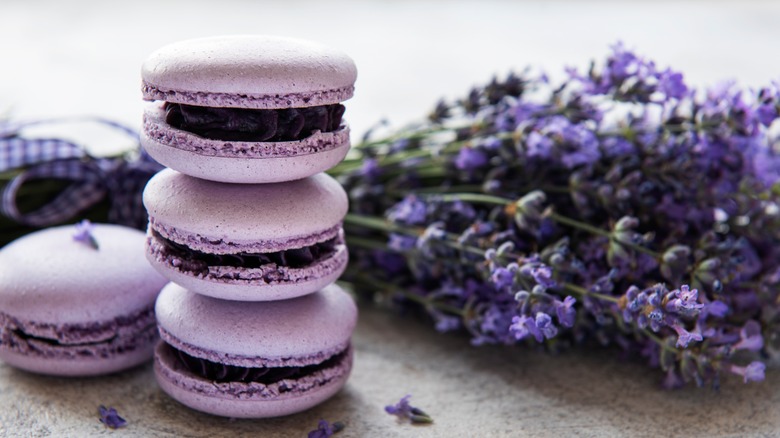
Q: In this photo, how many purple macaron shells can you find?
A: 8